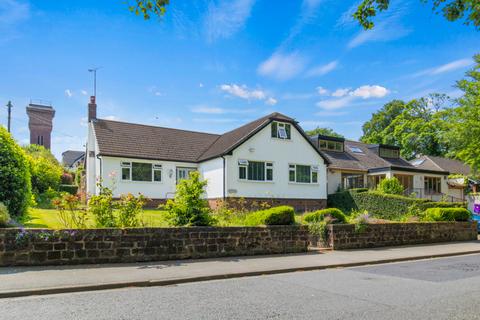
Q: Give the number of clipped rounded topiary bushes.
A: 3